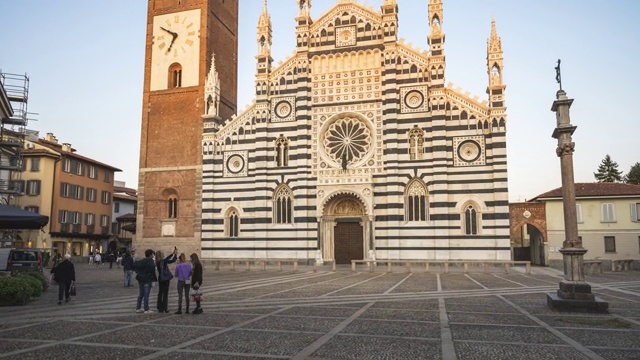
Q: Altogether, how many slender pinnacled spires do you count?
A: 6